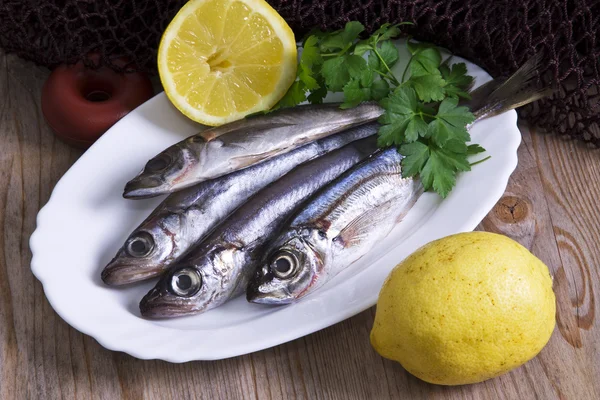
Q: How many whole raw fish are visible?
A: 4